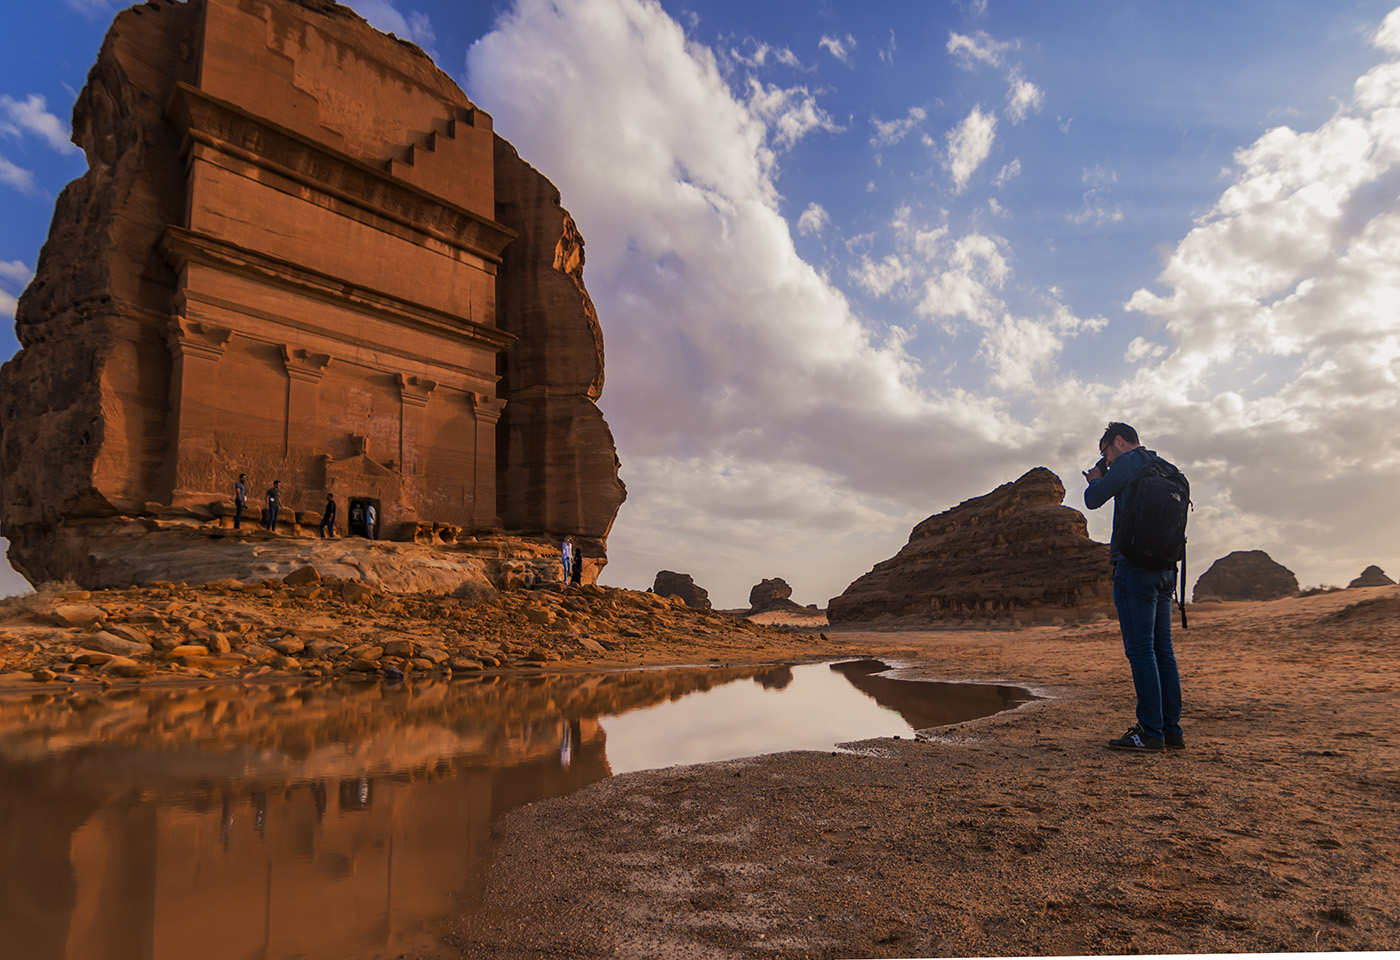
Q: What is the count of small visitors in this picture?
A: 7